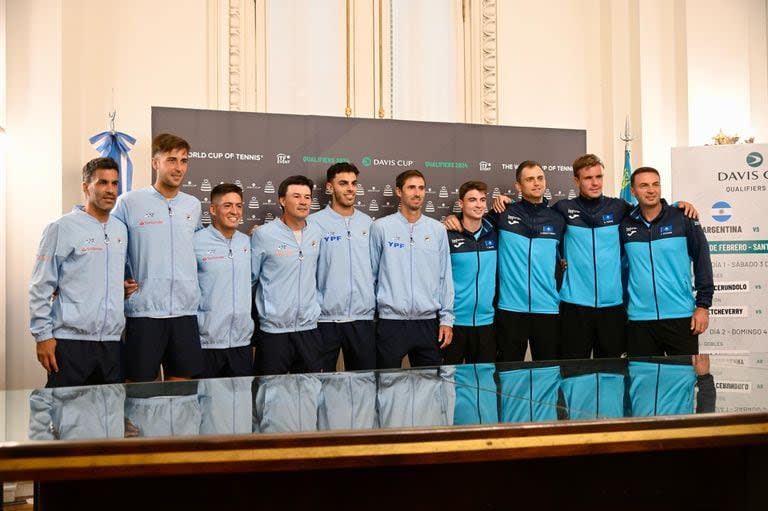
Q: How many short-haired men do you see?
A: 10